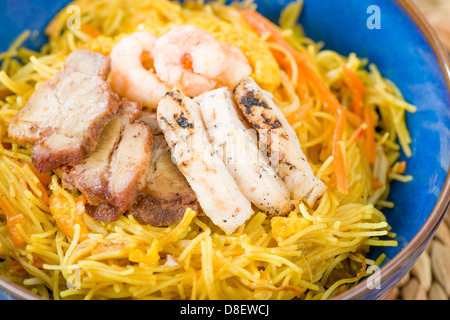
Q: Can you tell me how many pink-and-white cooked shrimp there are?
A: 3